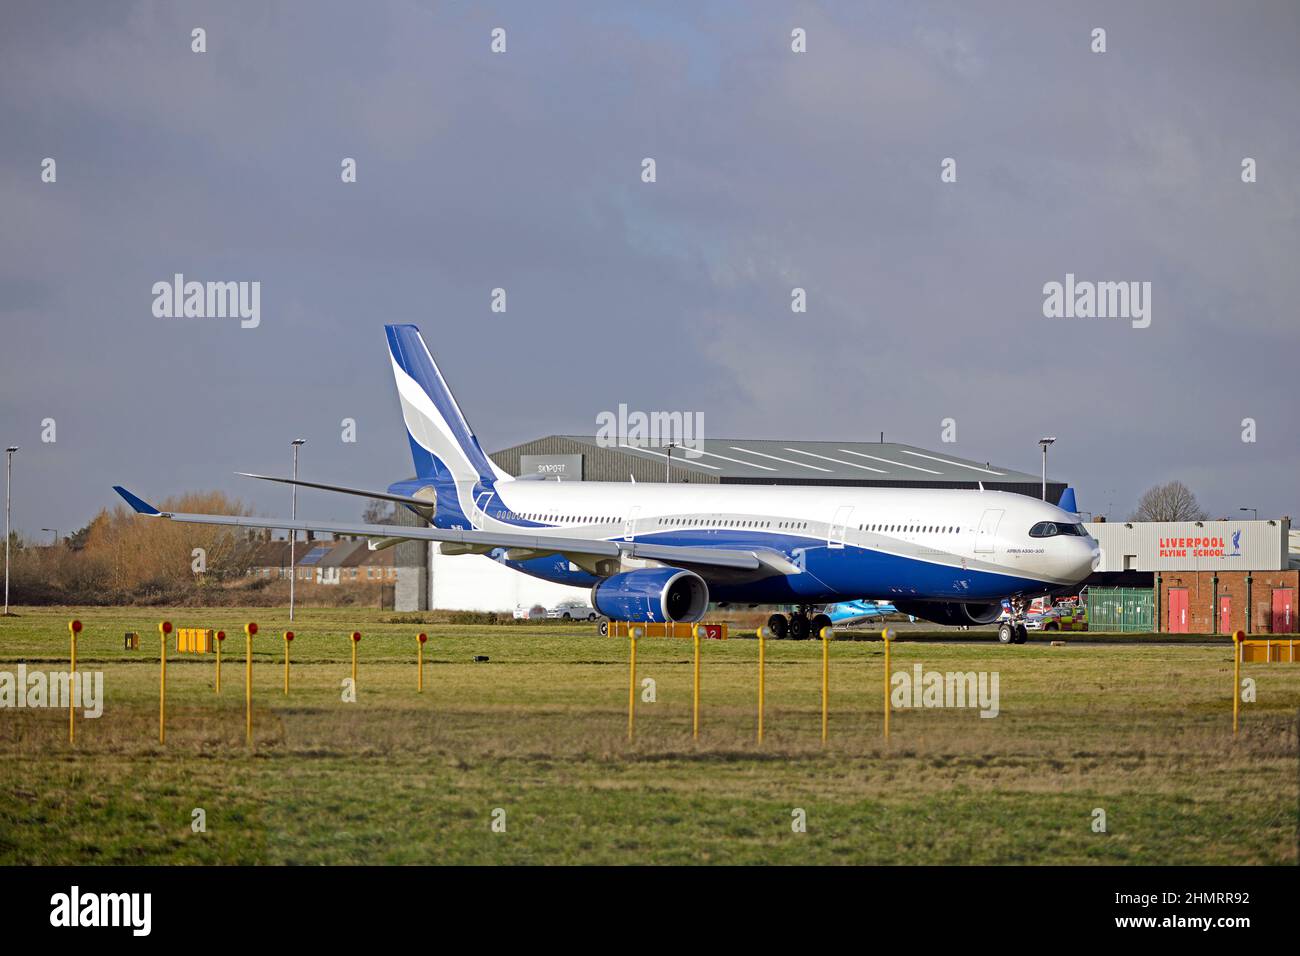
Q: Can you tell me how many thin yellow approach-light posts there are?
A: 13